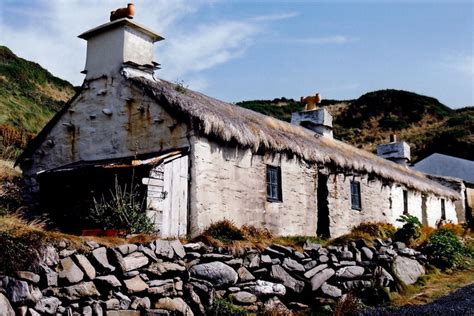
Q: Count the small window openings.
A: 4